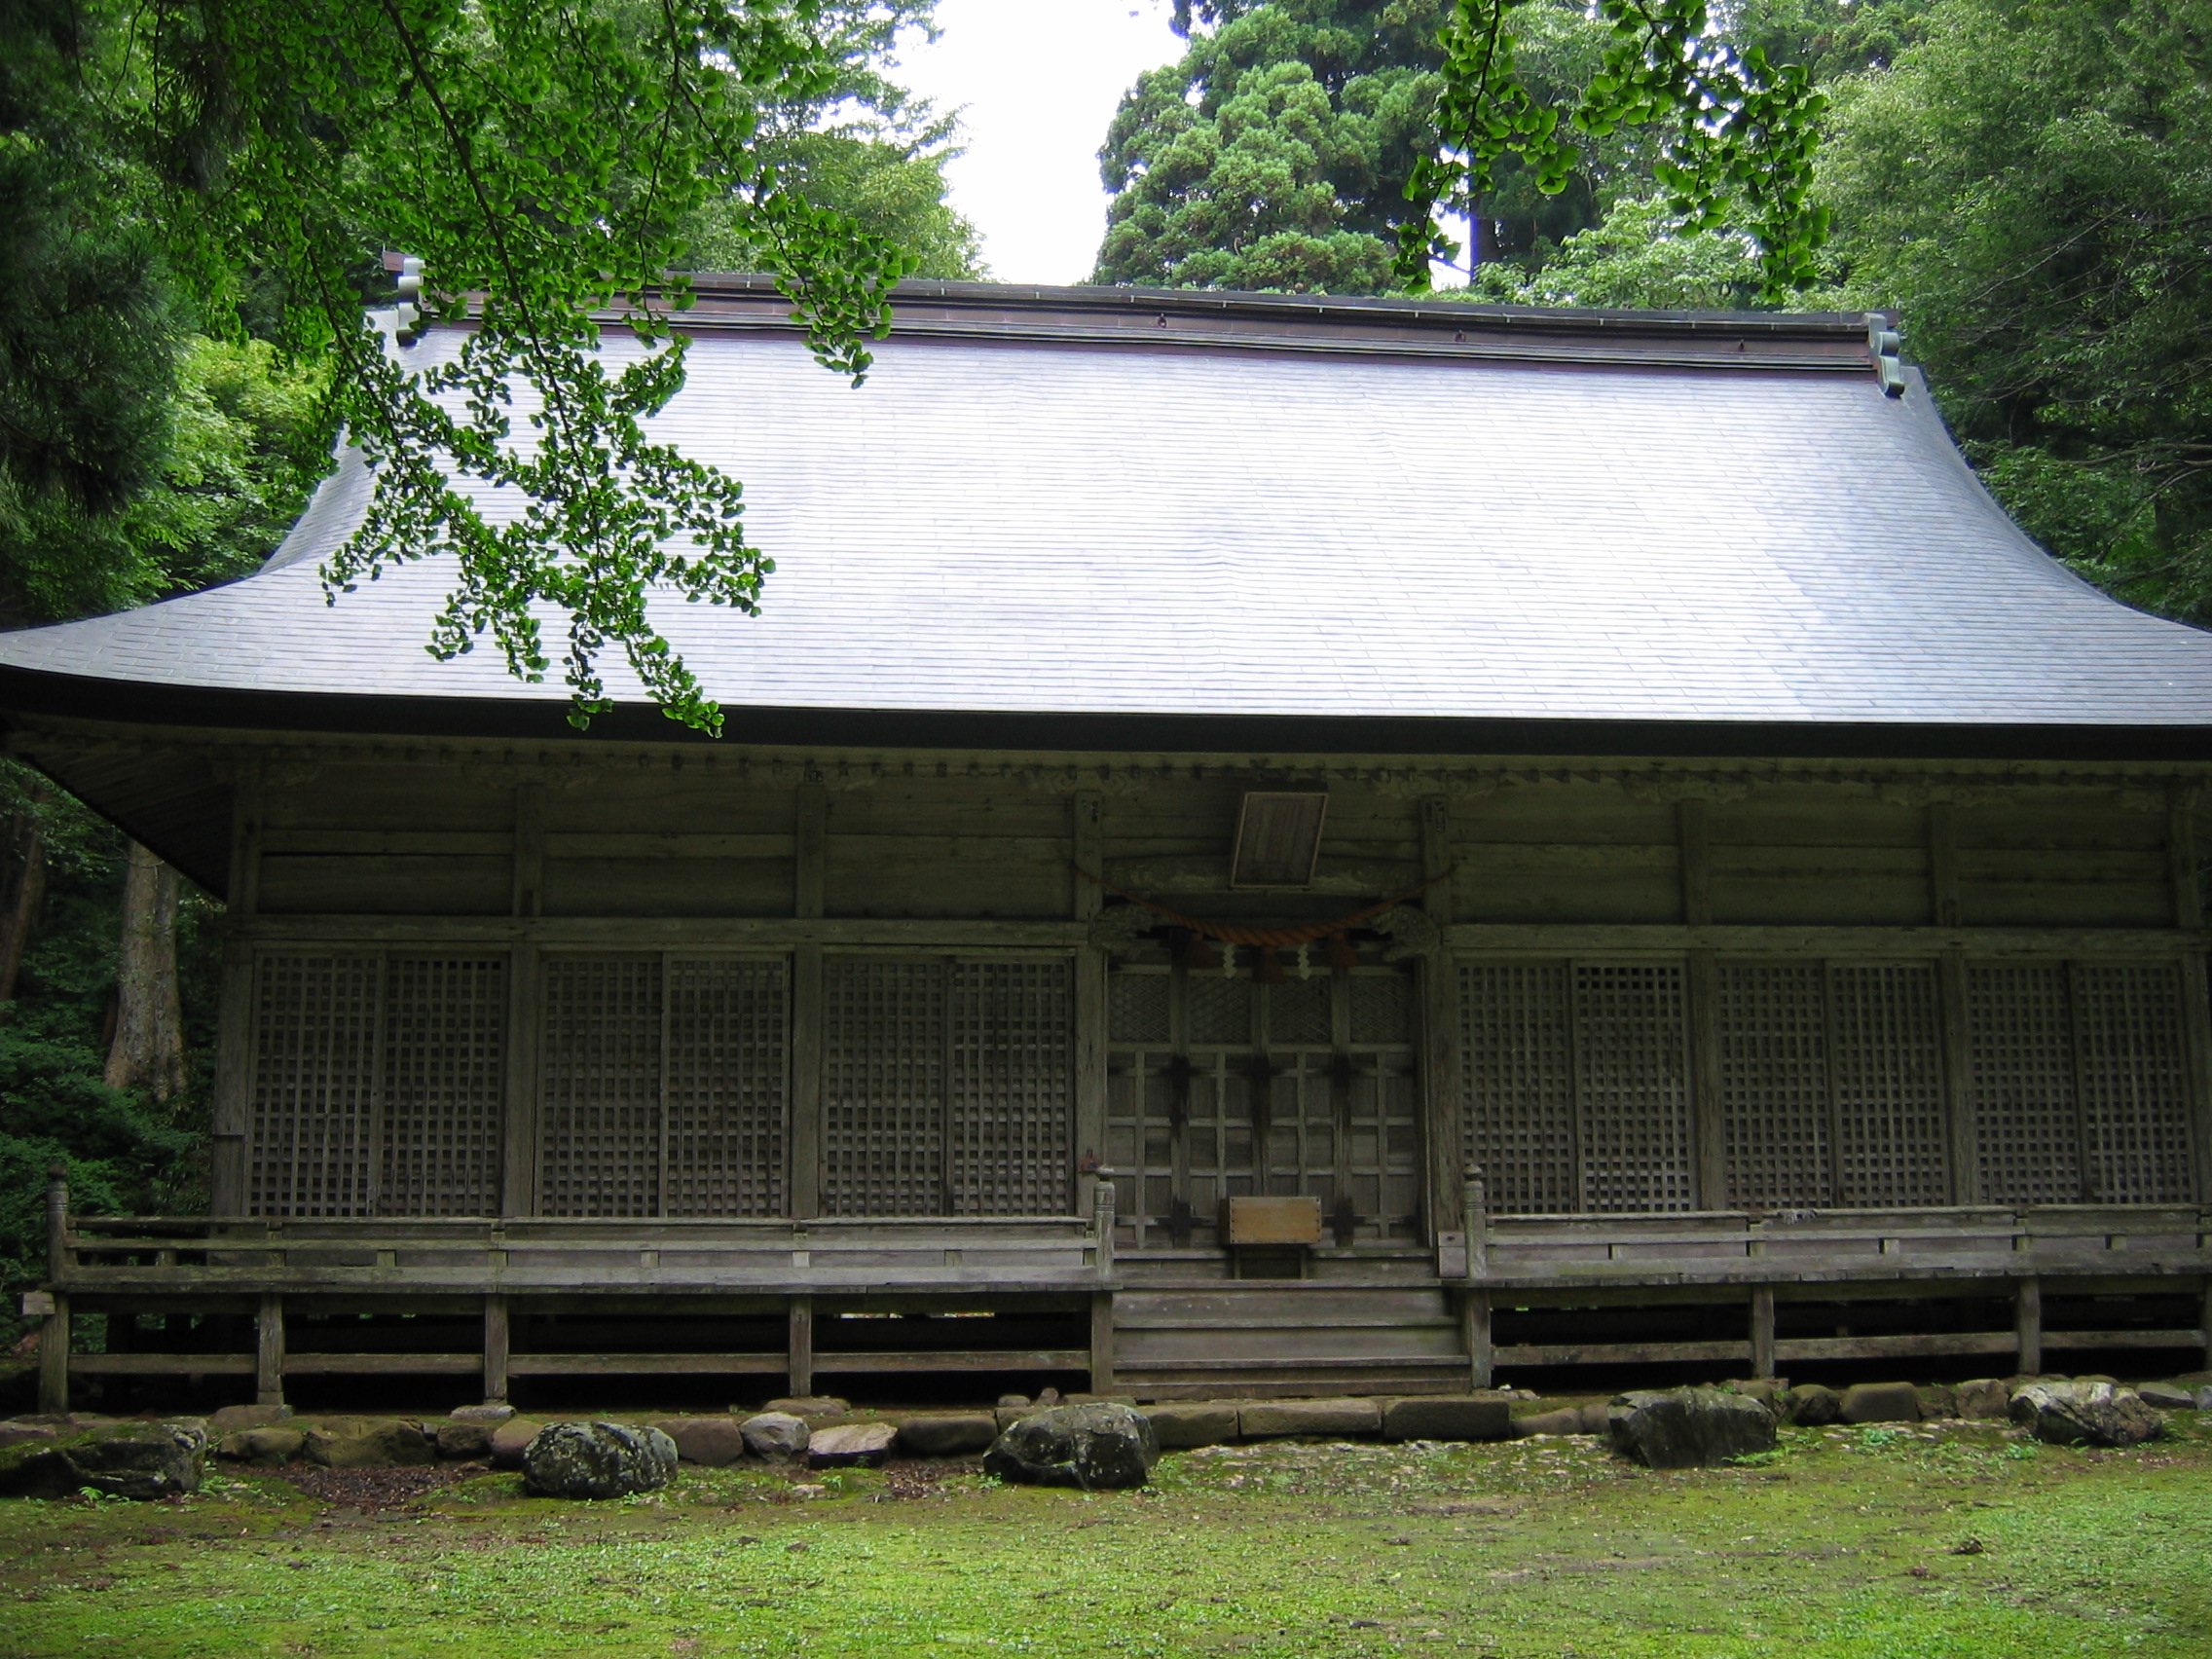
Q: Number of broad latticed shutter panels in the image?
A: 12